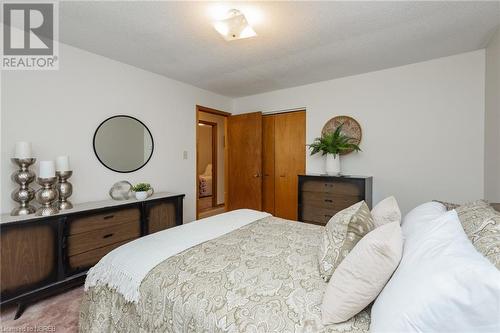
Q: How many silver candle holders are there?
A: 3